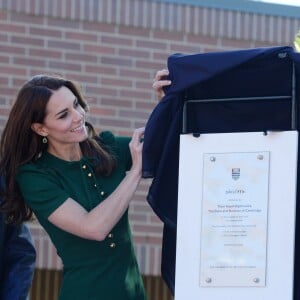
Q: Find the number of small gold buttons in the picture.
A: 6